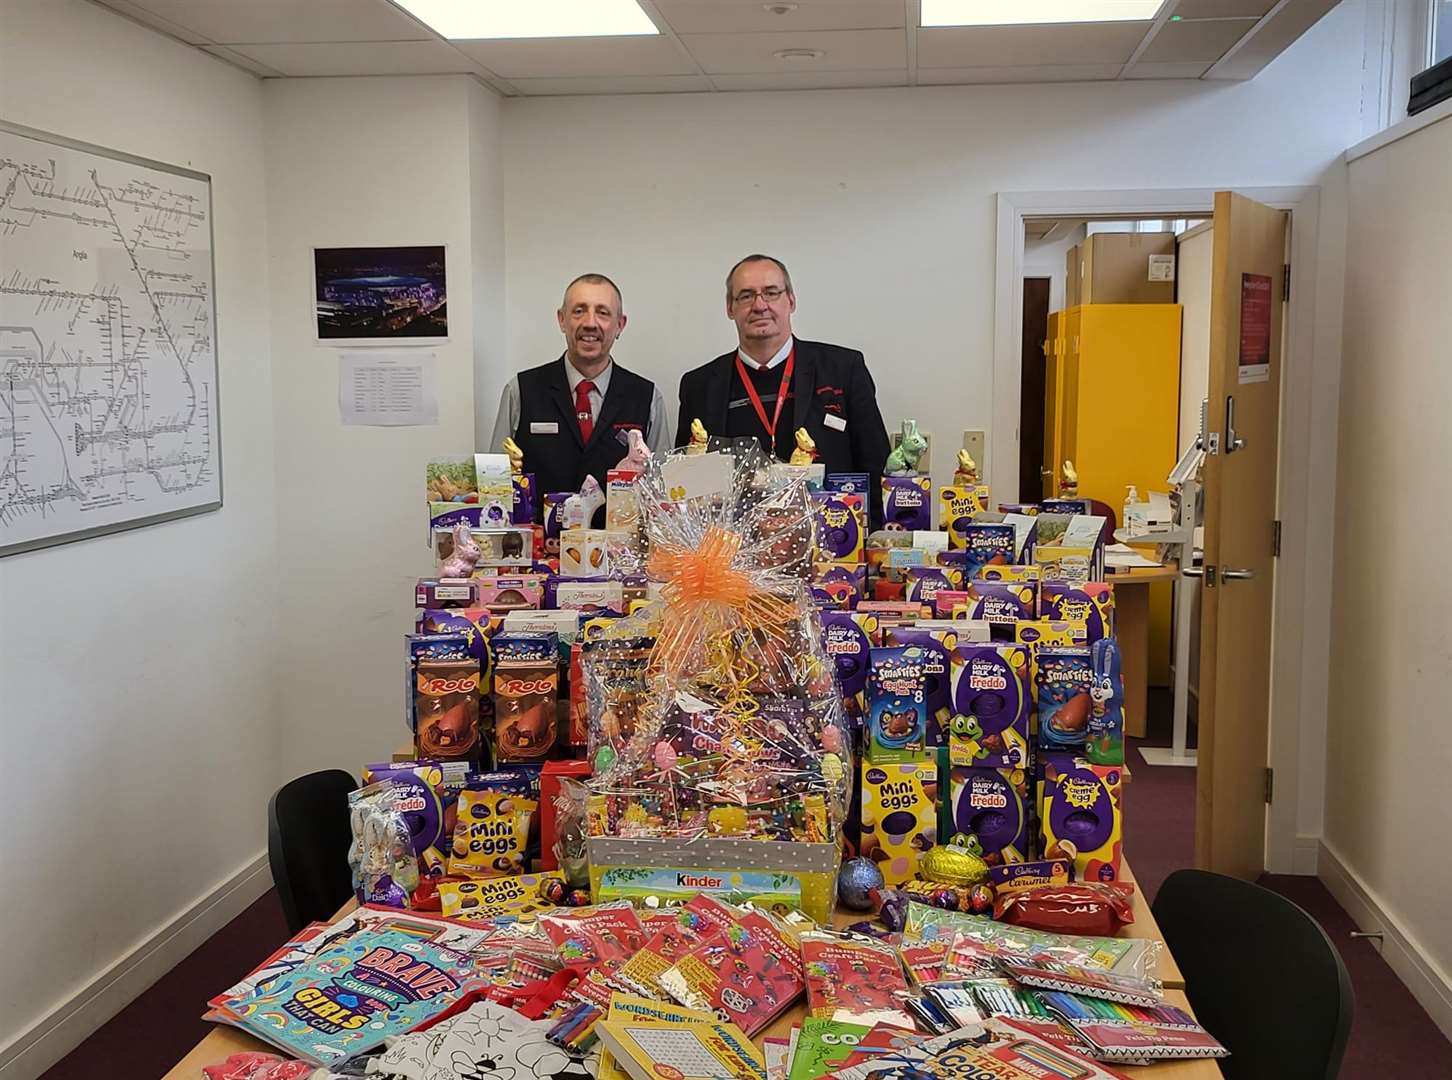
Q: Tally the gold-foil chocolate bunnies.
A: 5